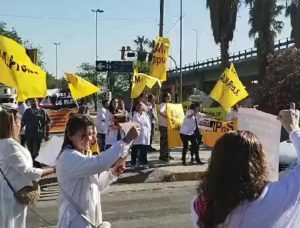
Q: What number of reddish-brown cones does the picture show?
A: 0